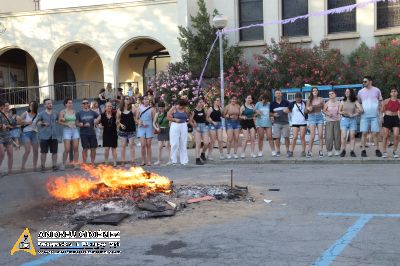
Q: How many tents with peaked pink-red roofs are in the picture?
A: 0